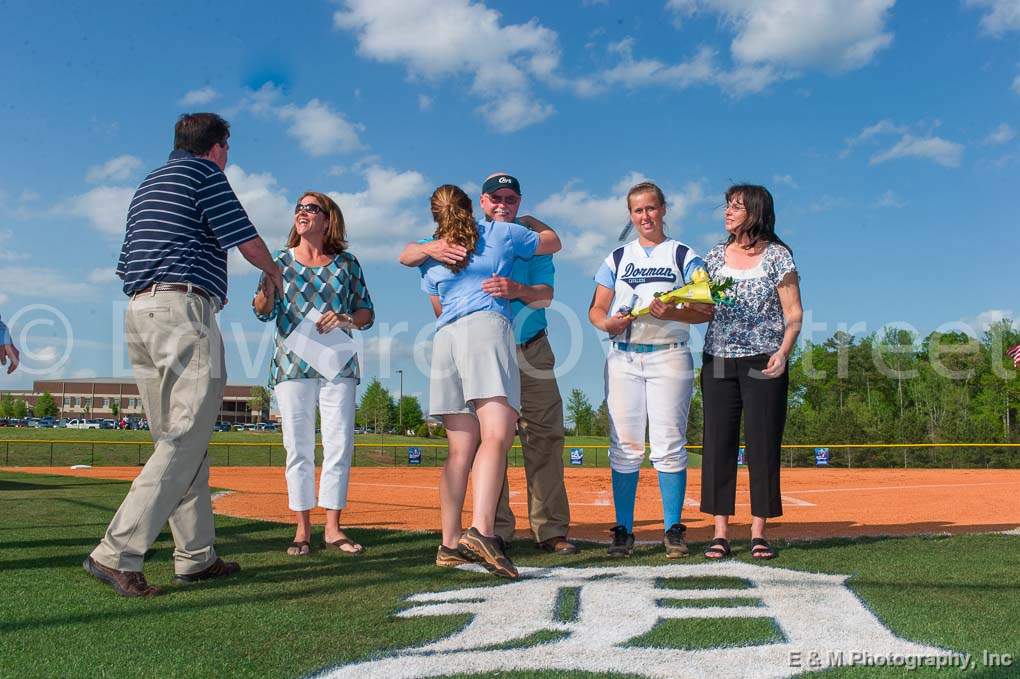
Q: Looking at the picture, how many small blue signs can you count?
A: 4